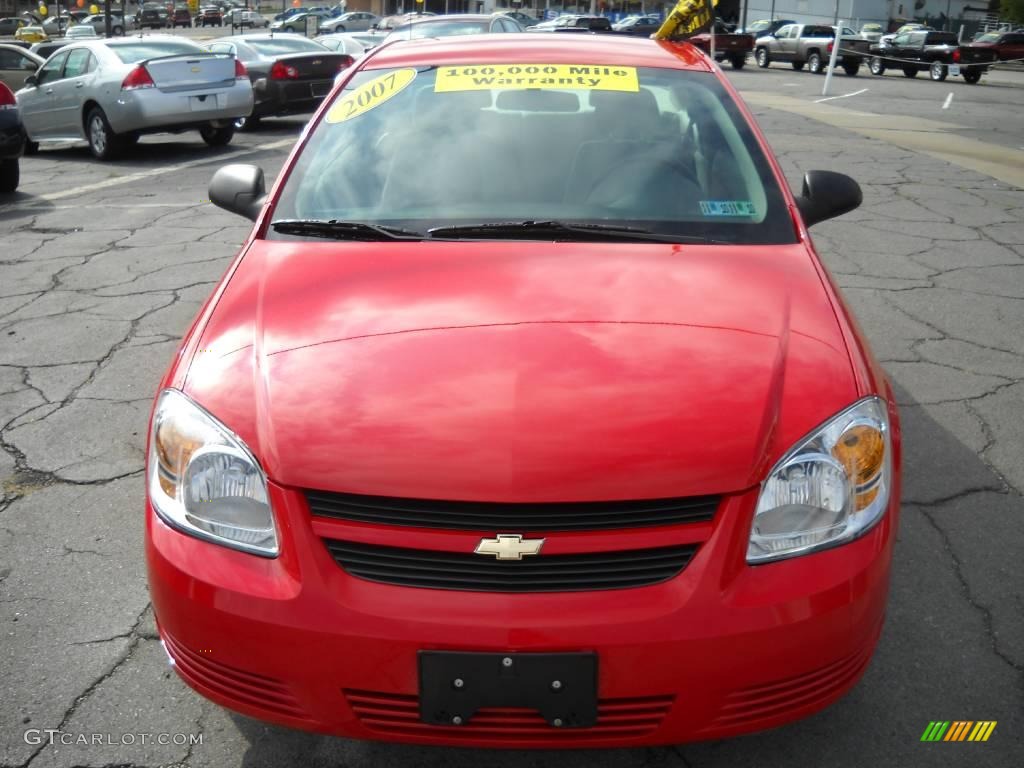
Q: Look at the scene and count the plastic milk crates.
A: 0